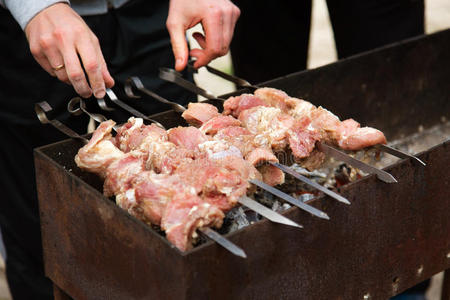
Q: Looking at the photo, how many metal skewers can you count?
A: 6